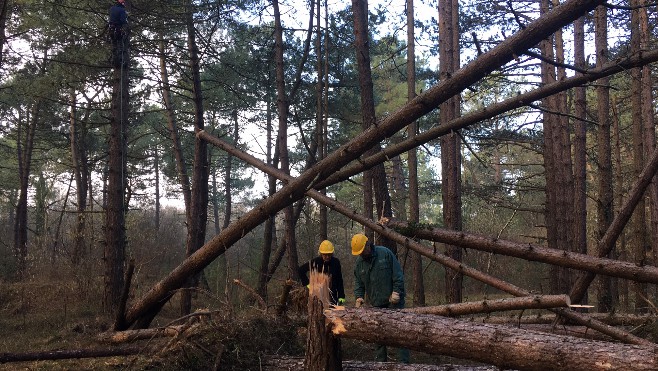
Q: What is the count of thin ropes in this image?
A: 1